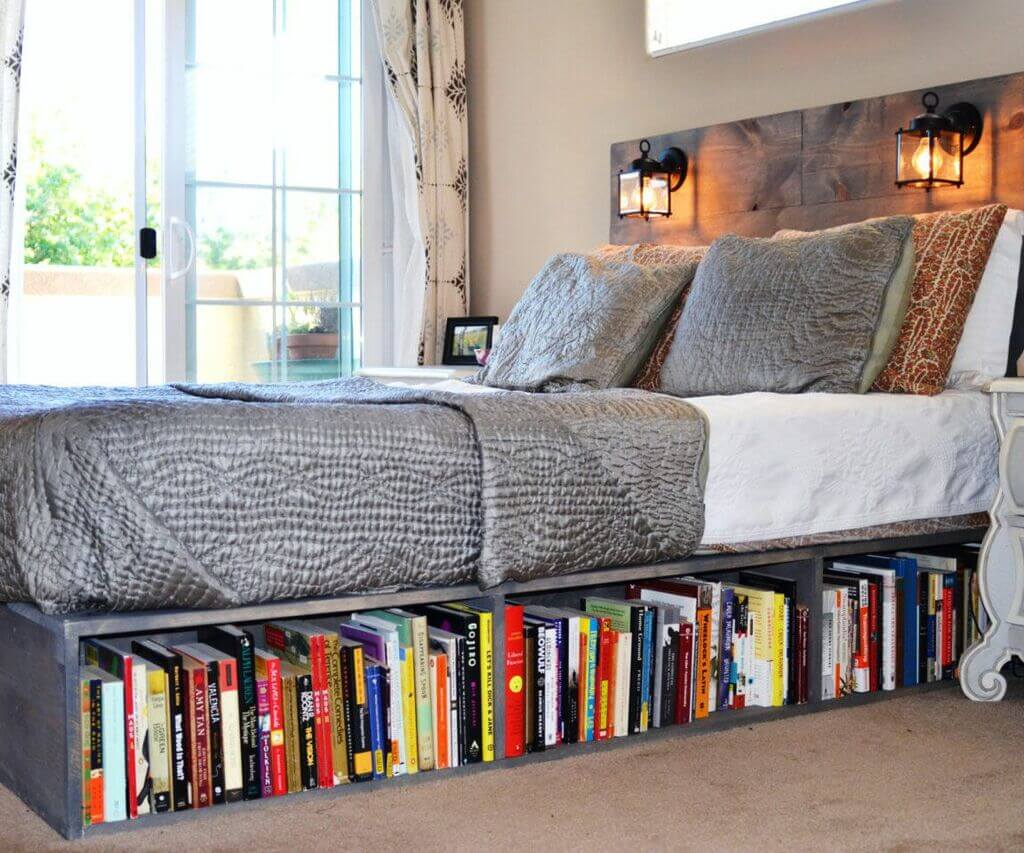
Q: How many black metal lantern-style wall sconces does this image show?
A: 2